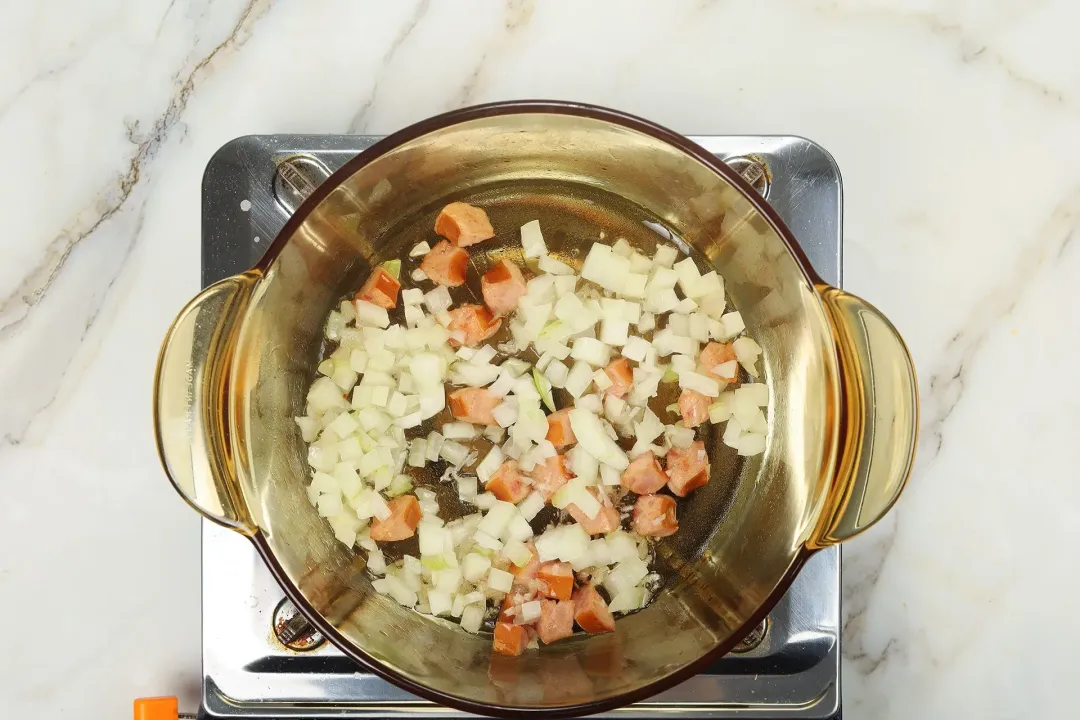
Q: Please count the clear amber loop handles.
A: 2